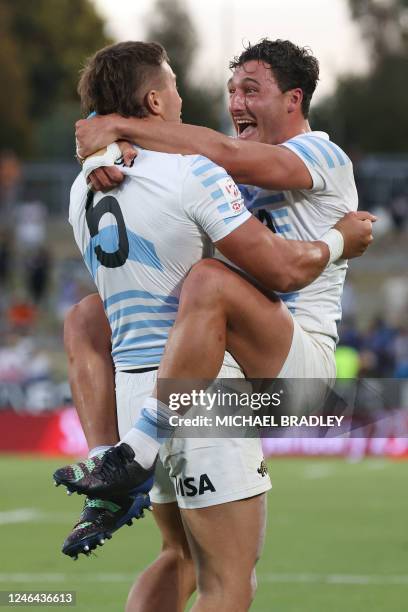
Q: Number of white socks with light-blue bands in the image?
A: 1